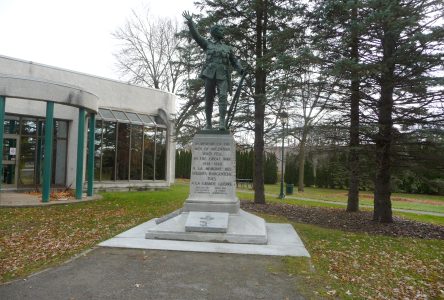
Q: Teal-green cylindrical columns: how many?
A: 4